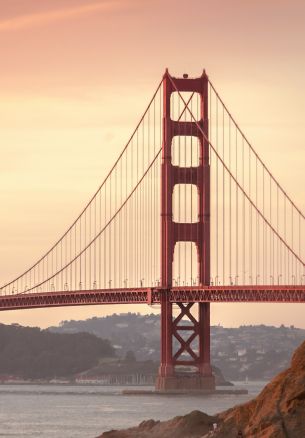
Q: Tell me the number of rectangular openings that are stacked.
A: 4